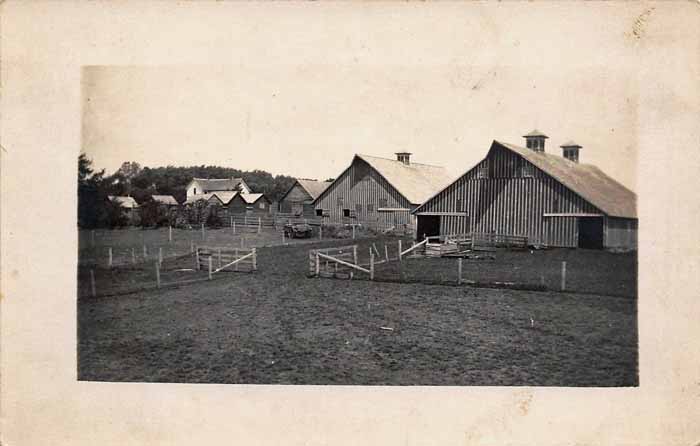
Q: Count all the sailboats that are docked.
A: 0